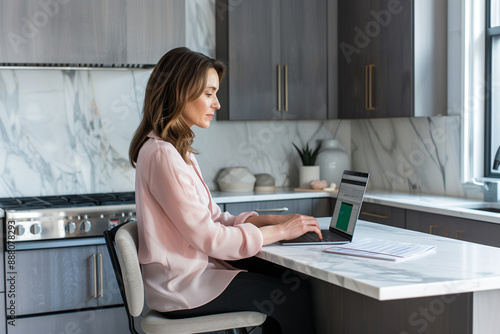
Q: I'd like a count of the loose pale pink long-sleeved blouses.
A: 1